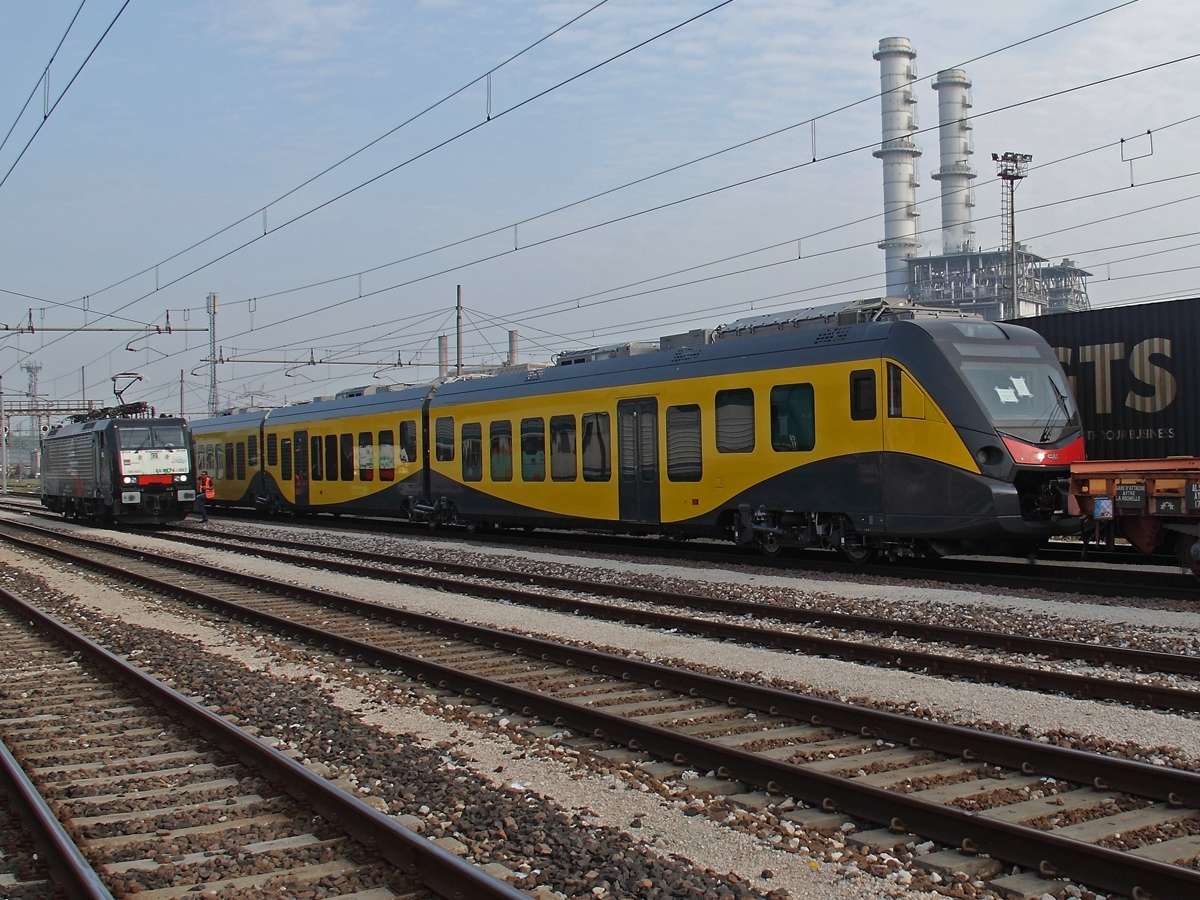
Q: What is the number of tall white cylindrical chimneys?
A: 2